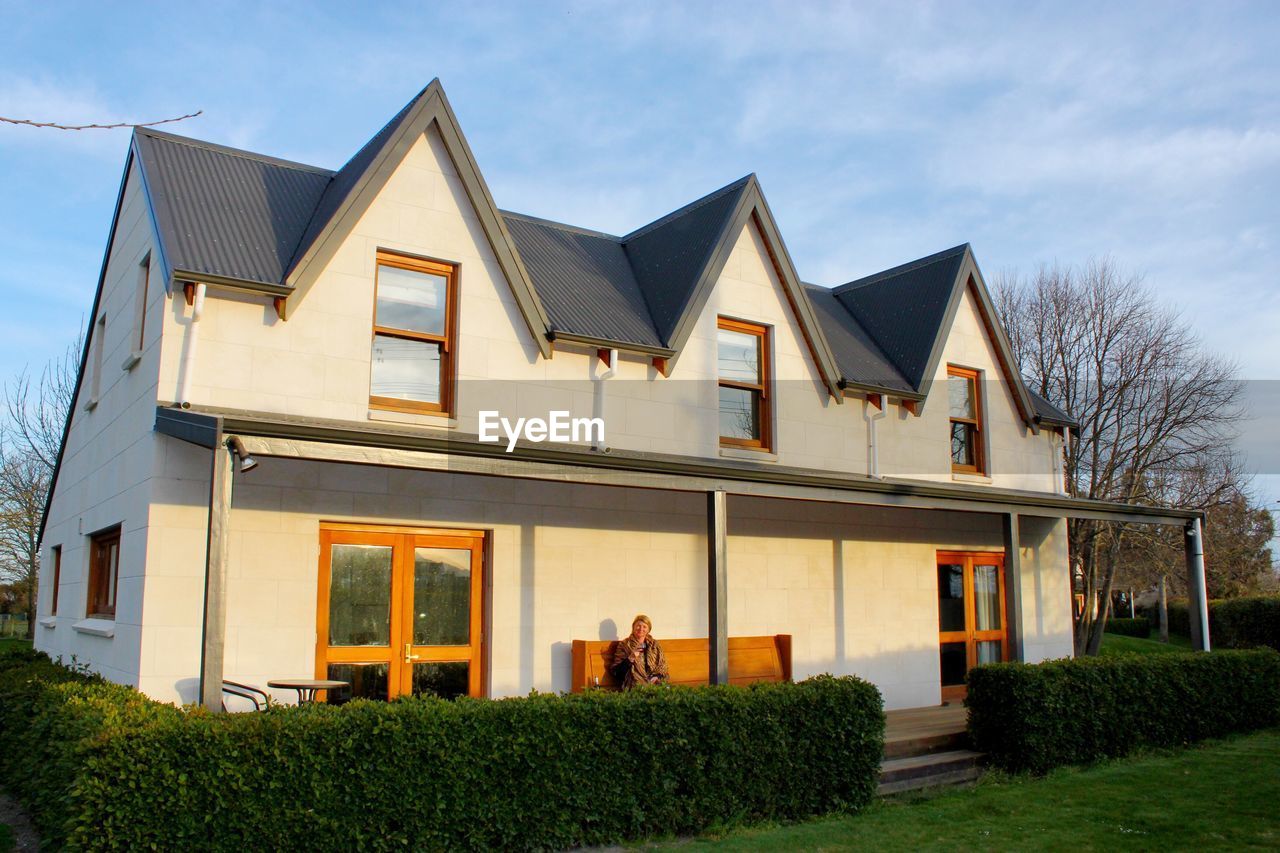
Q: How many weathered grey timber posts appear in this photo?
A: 4